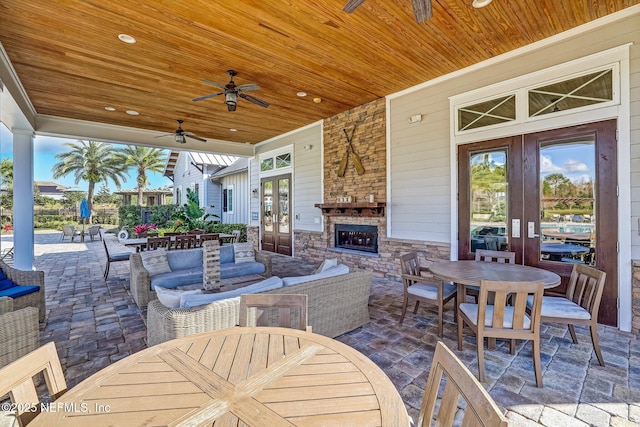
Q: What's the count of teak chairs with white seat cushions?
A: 4